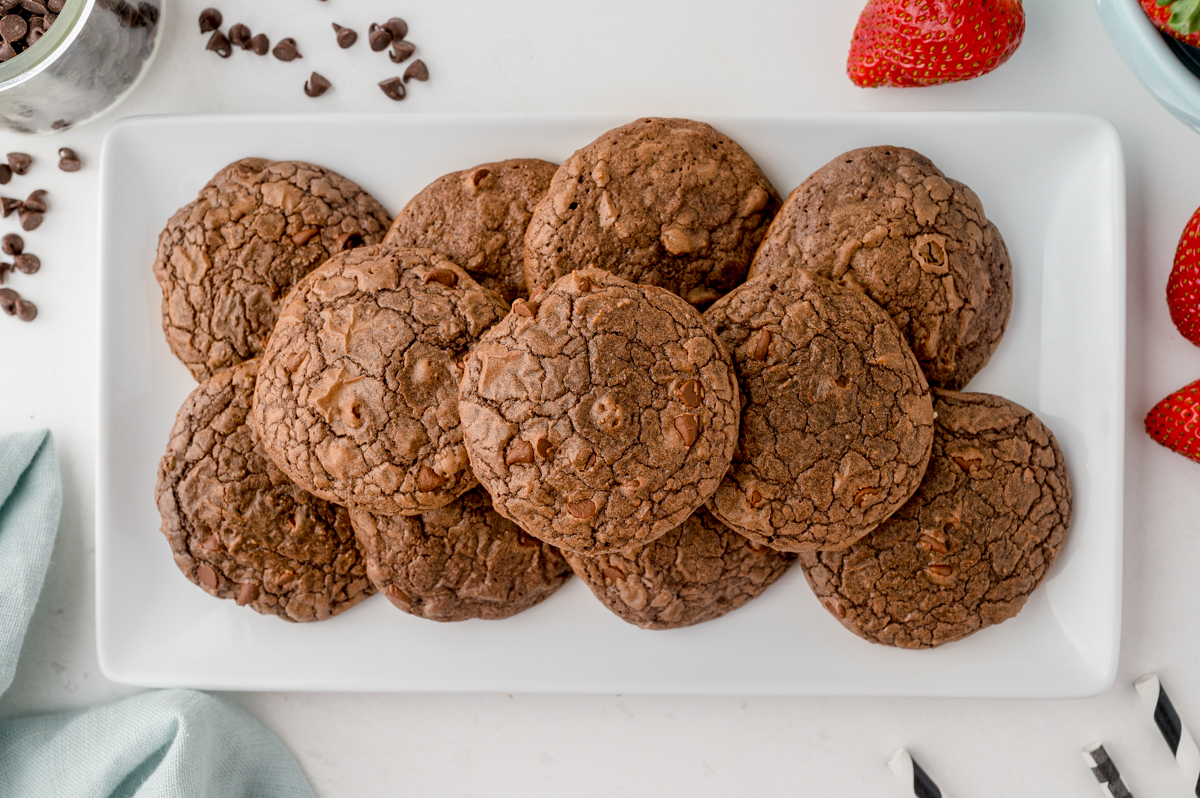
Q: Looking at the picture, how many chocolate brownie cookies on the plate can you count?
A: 11